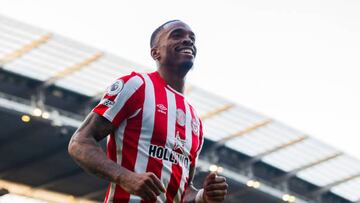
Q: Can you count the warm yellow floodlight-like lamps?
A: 9